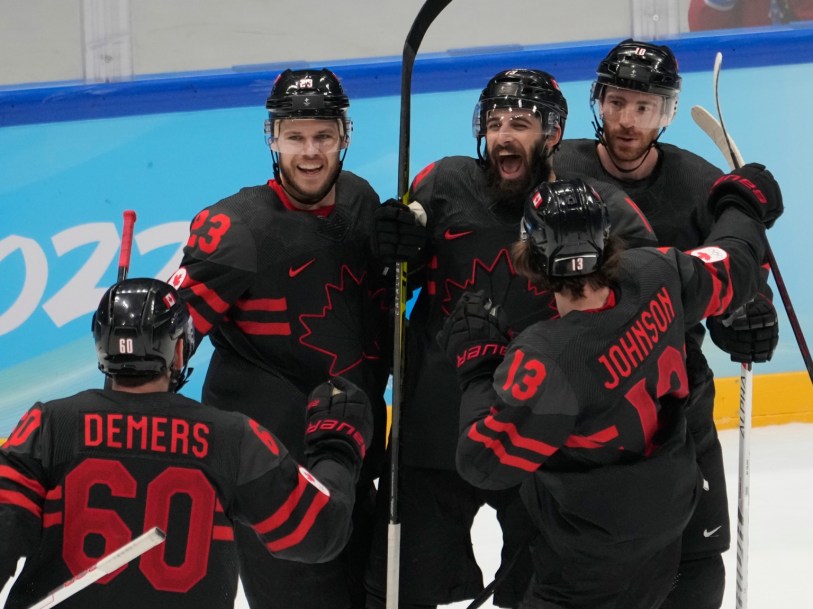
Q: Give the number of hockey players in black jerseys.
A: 5